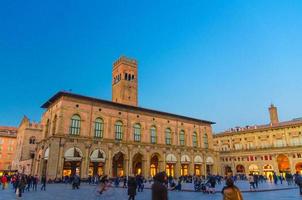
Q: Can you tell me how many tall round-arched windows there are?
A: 9